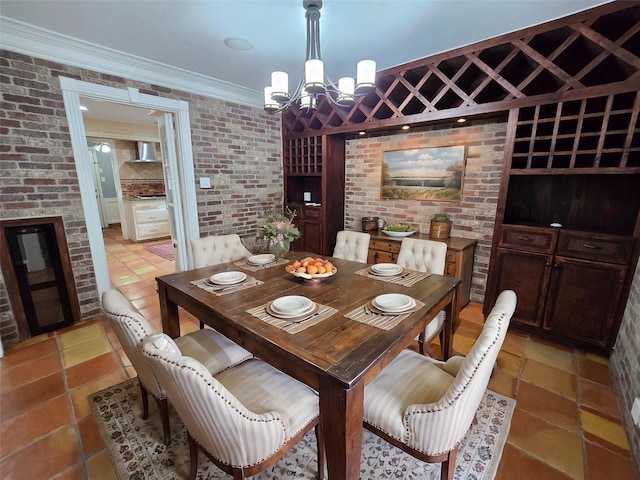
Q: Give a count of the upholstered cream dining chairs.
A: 6